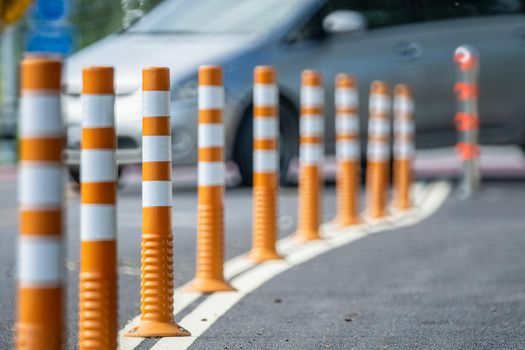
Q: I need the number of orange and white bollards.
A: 9